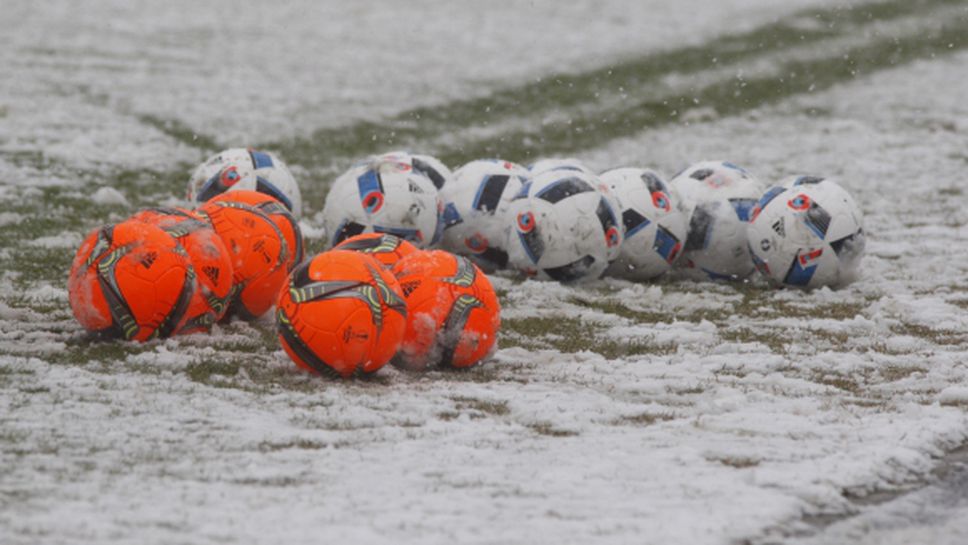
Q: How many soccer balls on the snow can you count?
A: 15